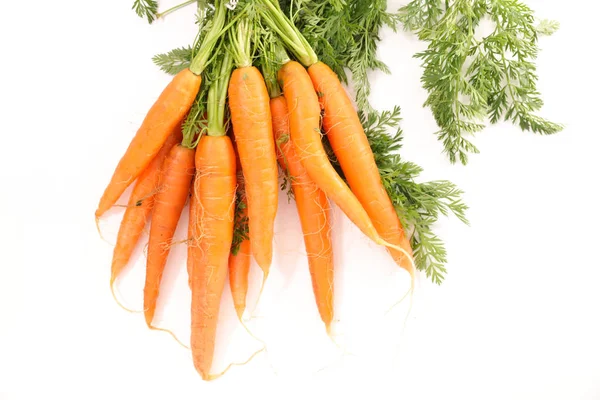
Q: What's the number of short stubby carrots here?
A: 0